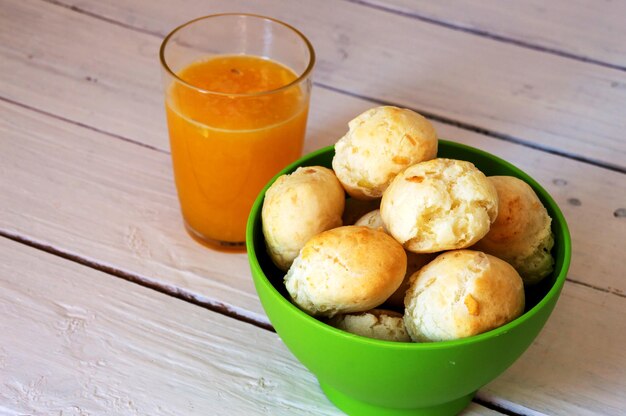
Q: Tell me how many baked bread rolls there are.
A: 8